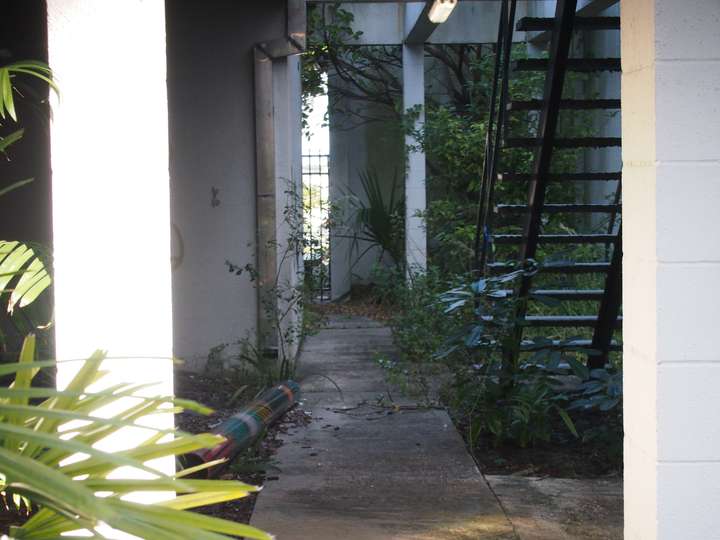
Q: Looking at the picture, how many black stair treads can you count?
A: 12